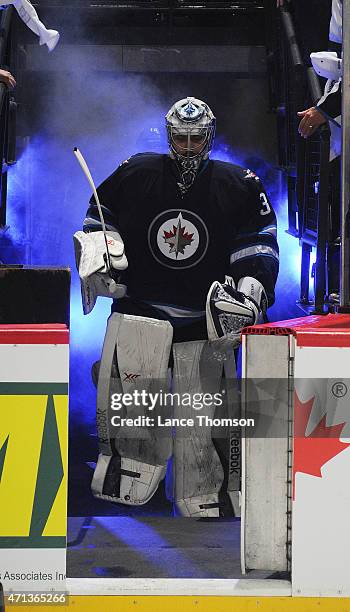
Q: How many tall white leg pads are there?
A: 2